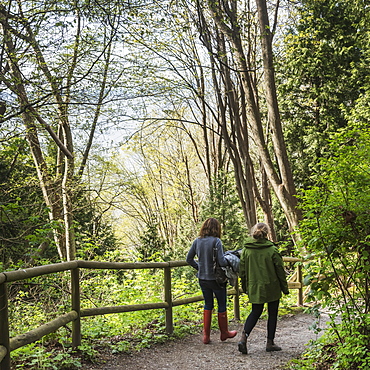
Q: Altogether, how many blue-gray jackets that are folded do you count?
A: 1